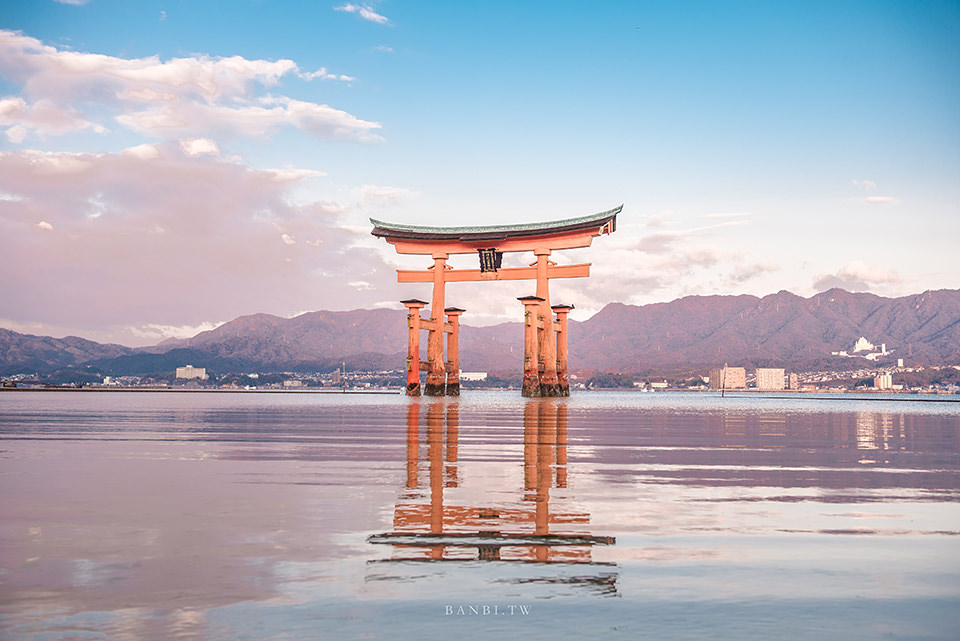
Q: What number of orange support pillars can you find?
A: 6